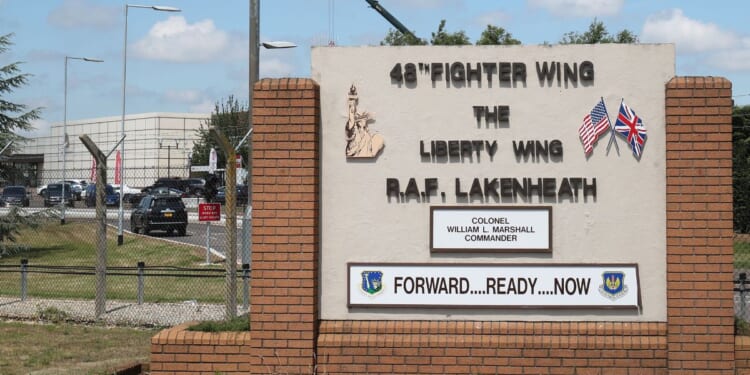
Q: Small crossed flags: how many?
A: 2